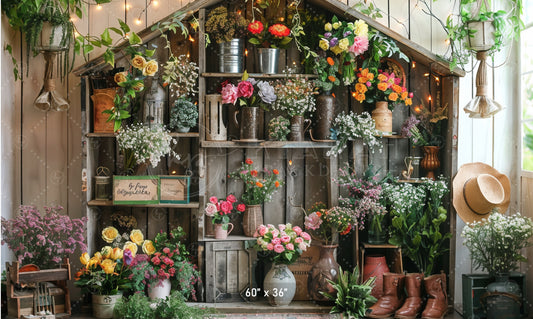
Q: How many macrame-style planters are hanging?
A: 2